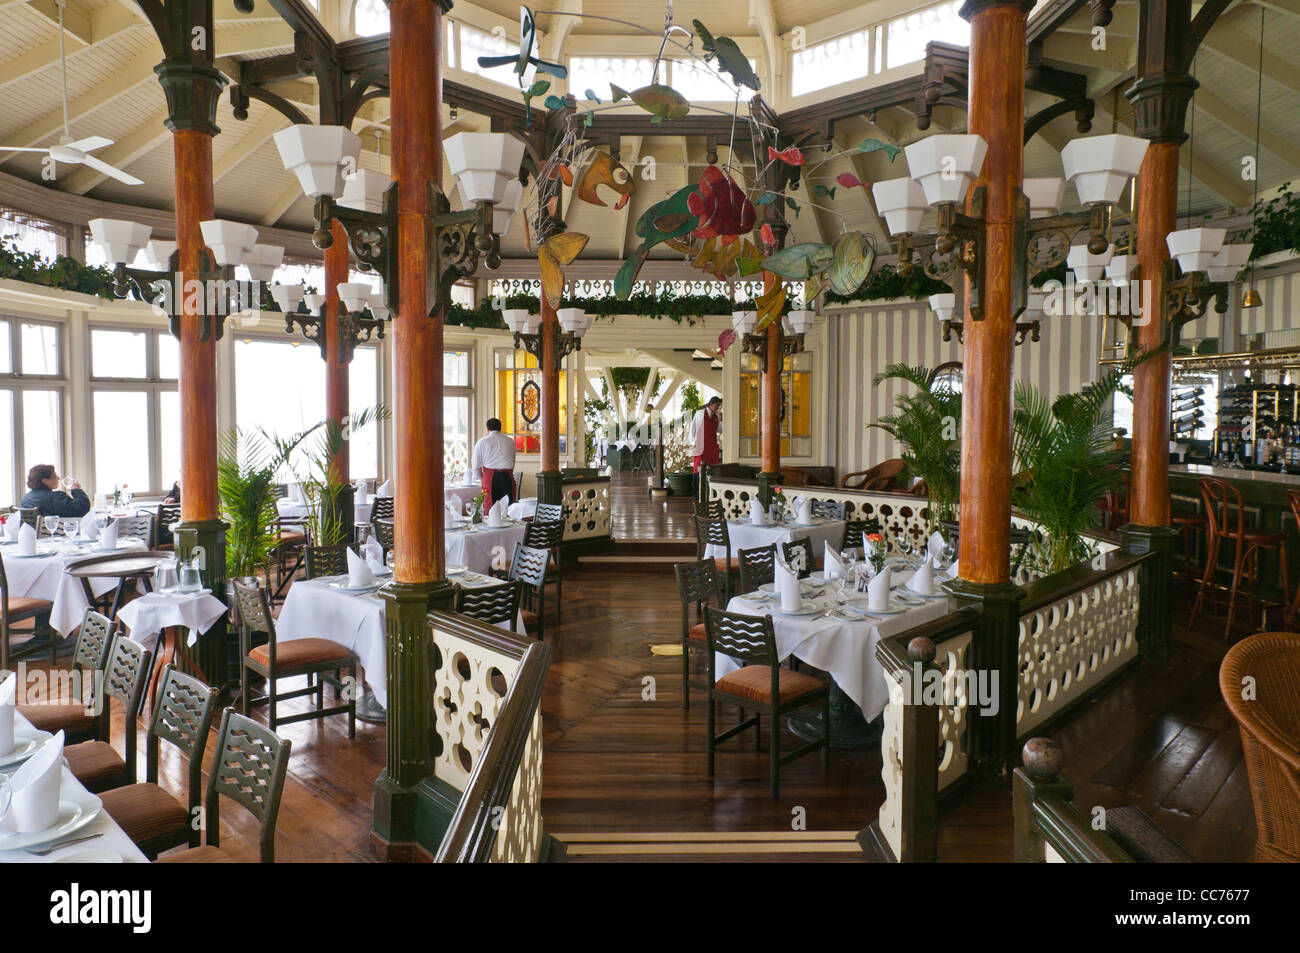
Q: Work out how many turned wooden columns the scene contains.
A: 7